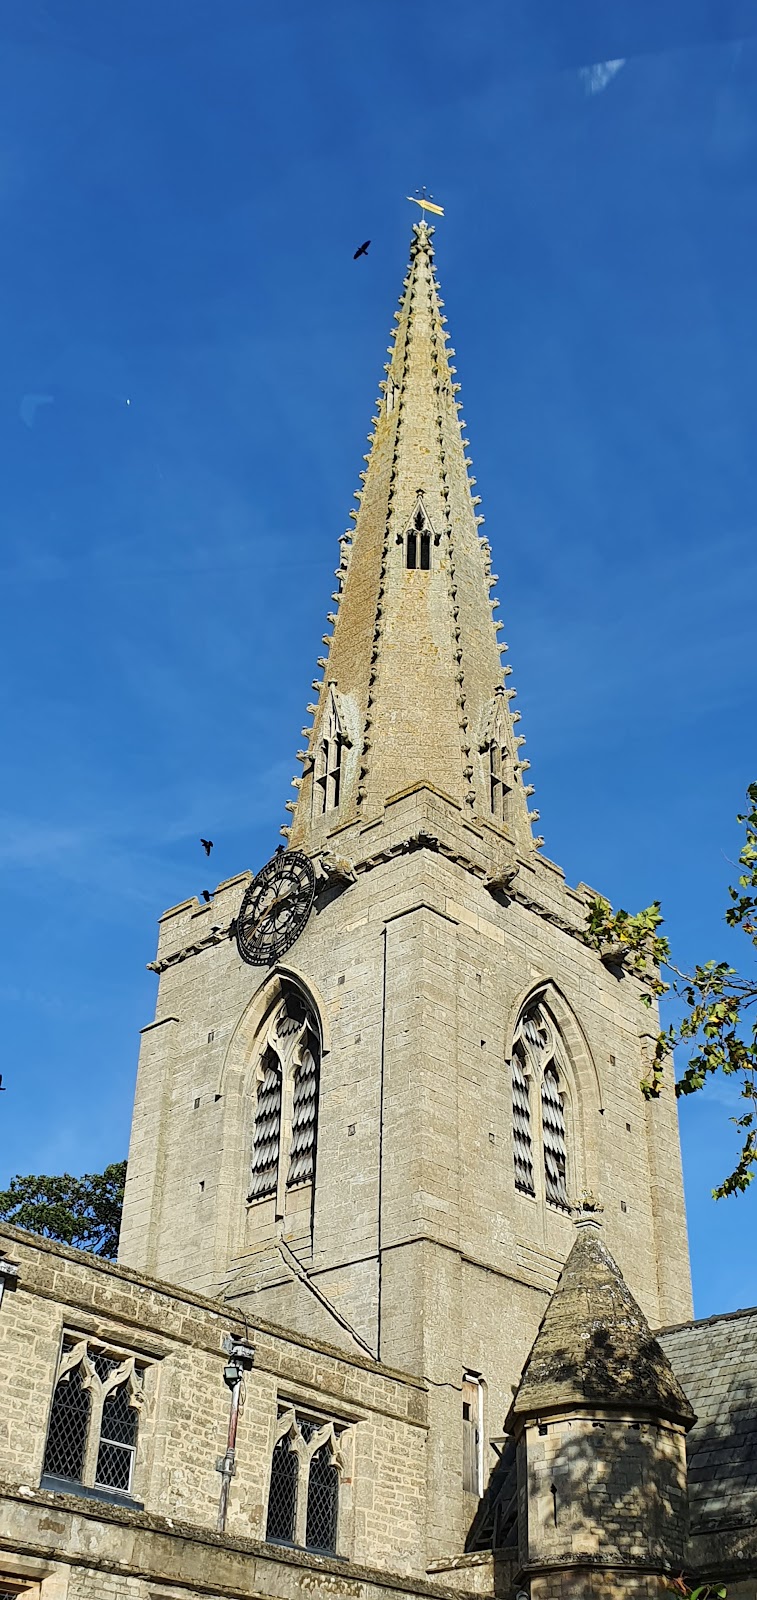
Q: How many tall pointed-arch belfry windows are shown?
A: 2